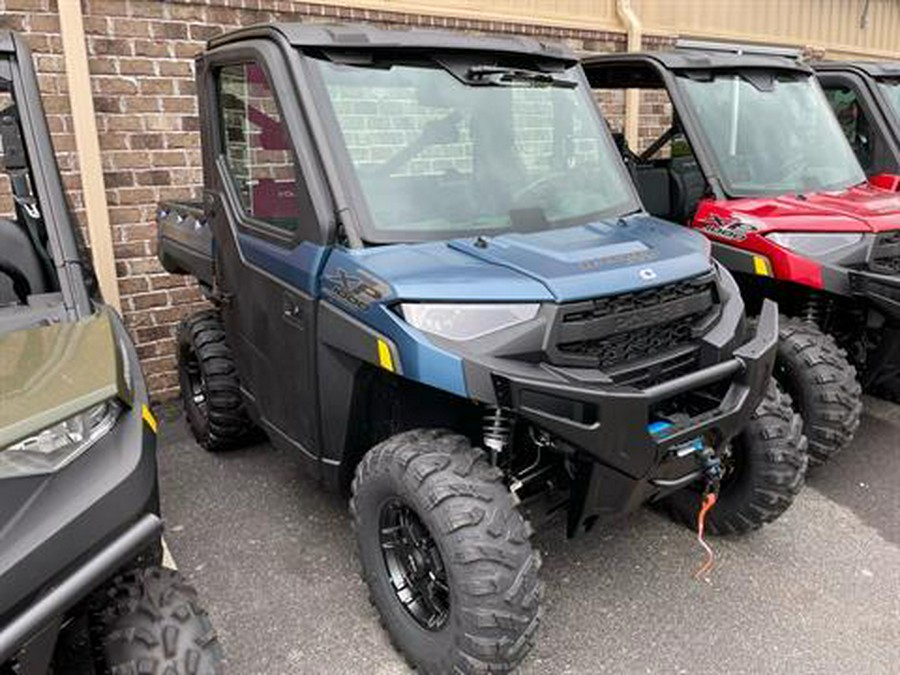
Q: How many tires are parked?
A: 5